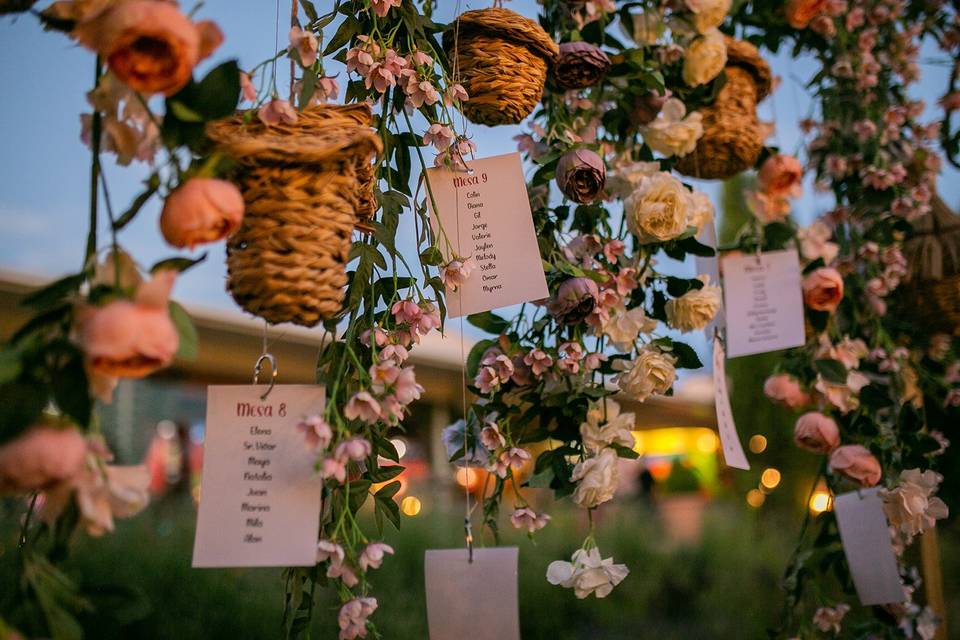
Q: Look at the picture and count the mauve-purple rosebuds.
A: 3